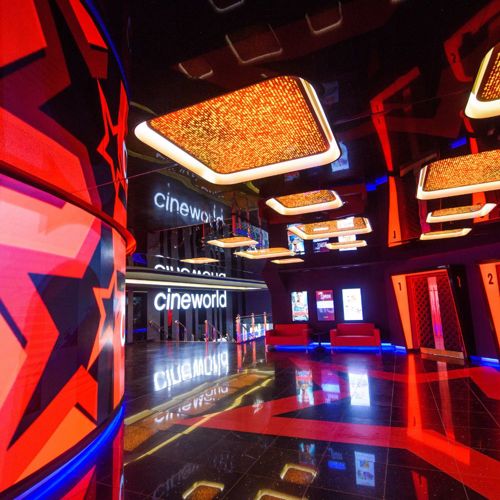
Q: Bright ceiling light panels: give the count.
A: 12